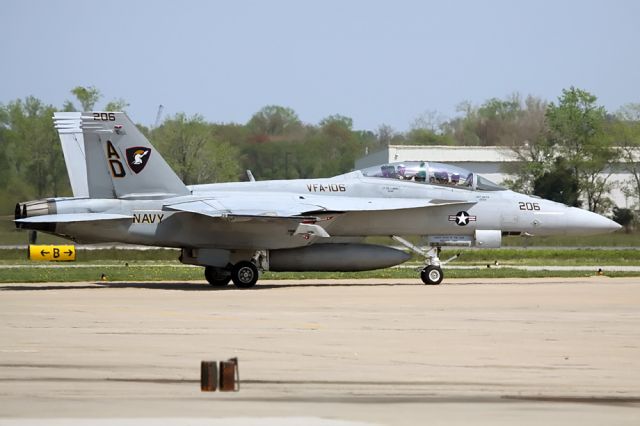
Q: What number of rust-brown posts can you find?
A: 2